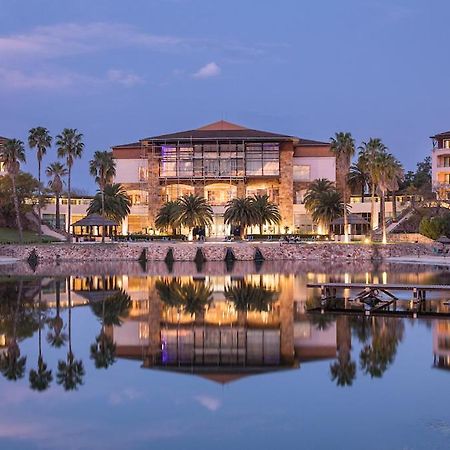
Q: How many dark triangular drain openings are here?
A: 6